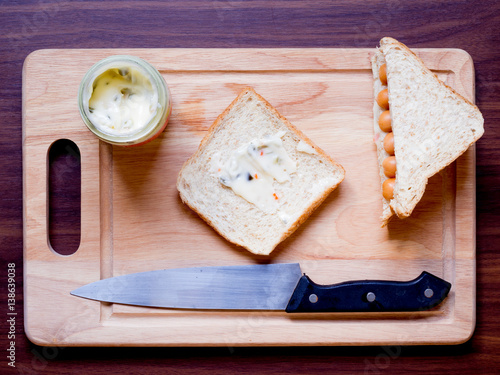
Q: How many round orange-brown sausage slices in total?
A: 6